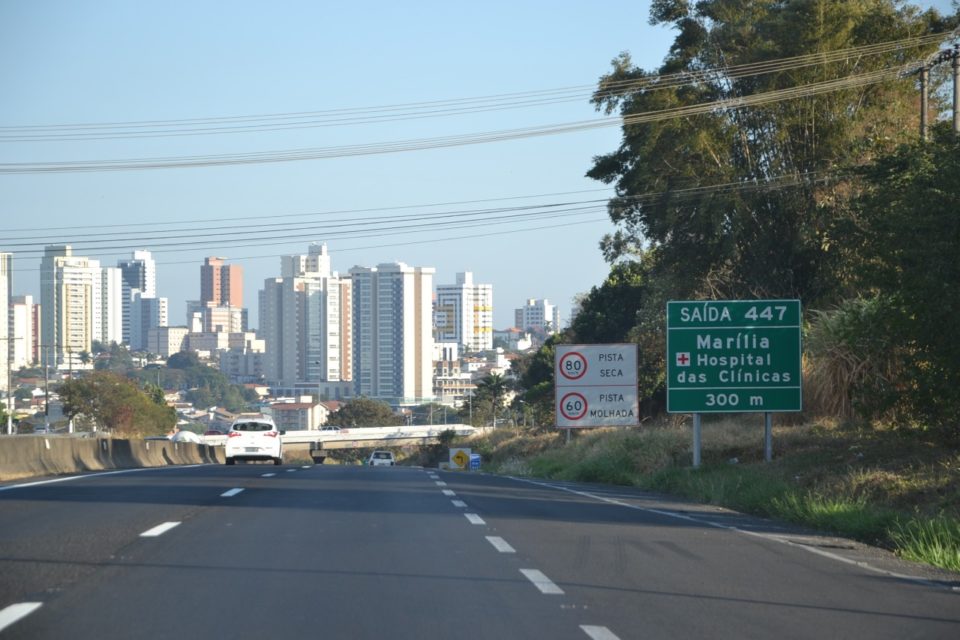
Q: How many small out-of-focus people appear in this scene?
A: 0